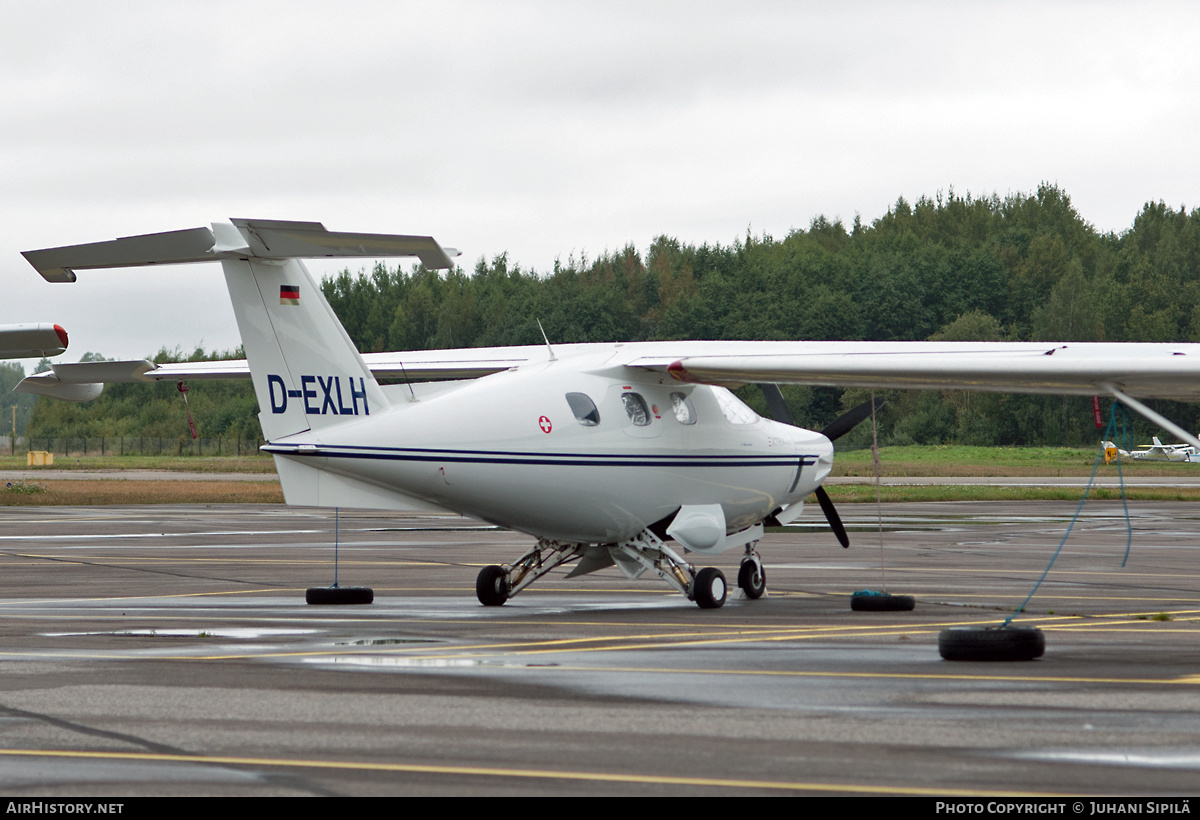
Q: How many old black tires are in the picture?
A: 3